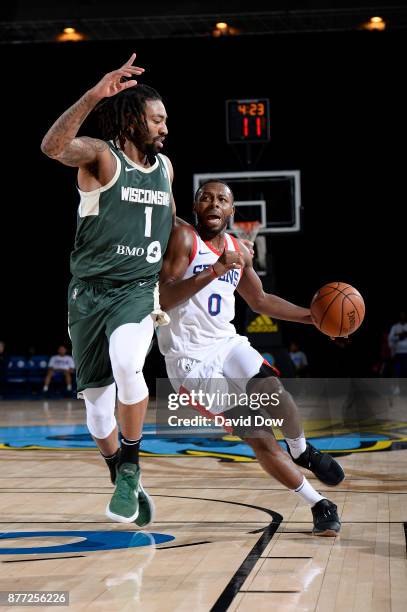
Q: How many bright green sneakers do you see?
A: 2